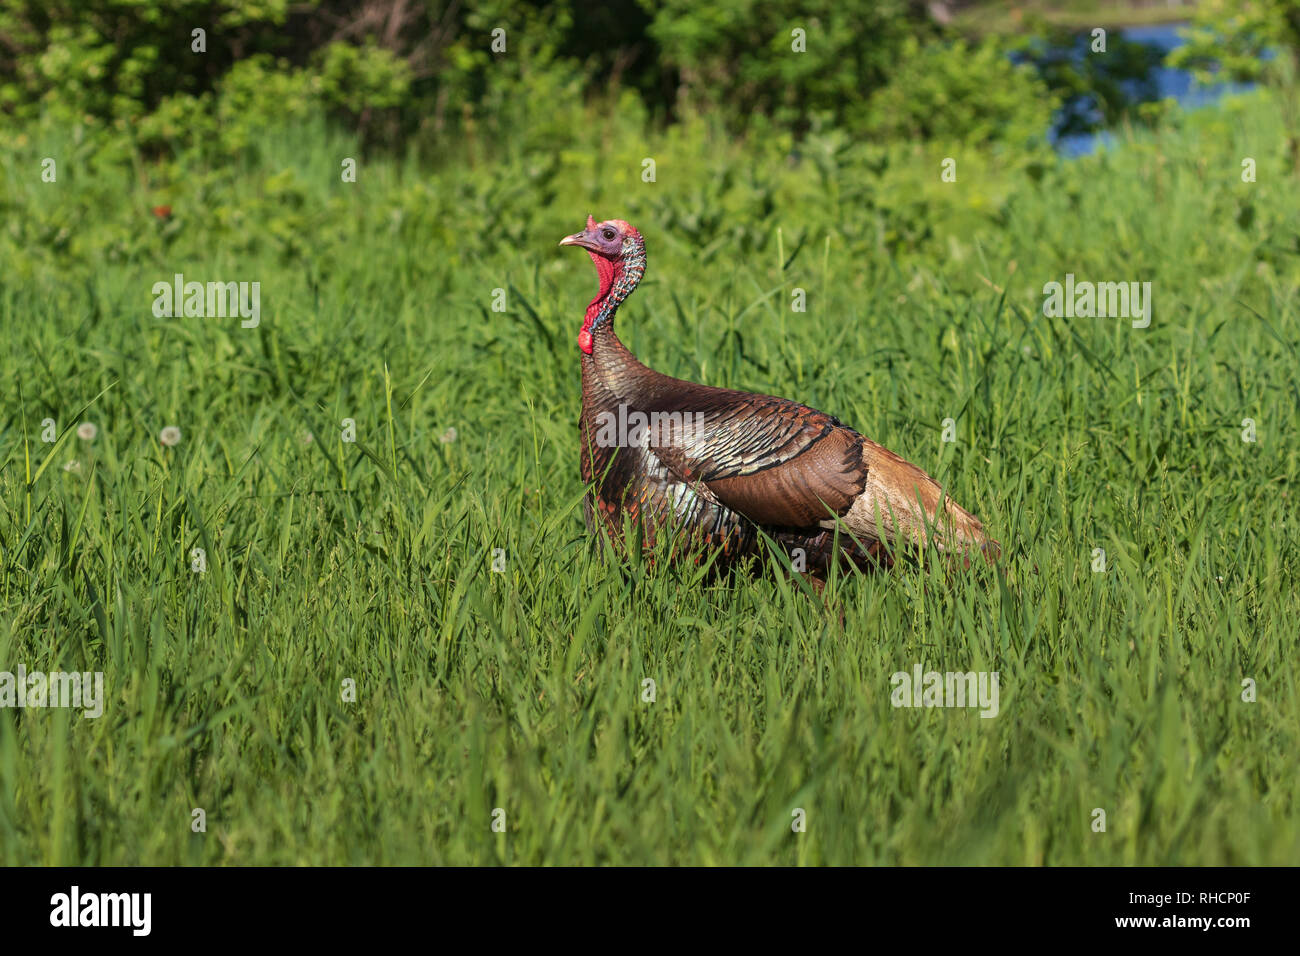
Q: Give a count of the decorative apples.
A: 0